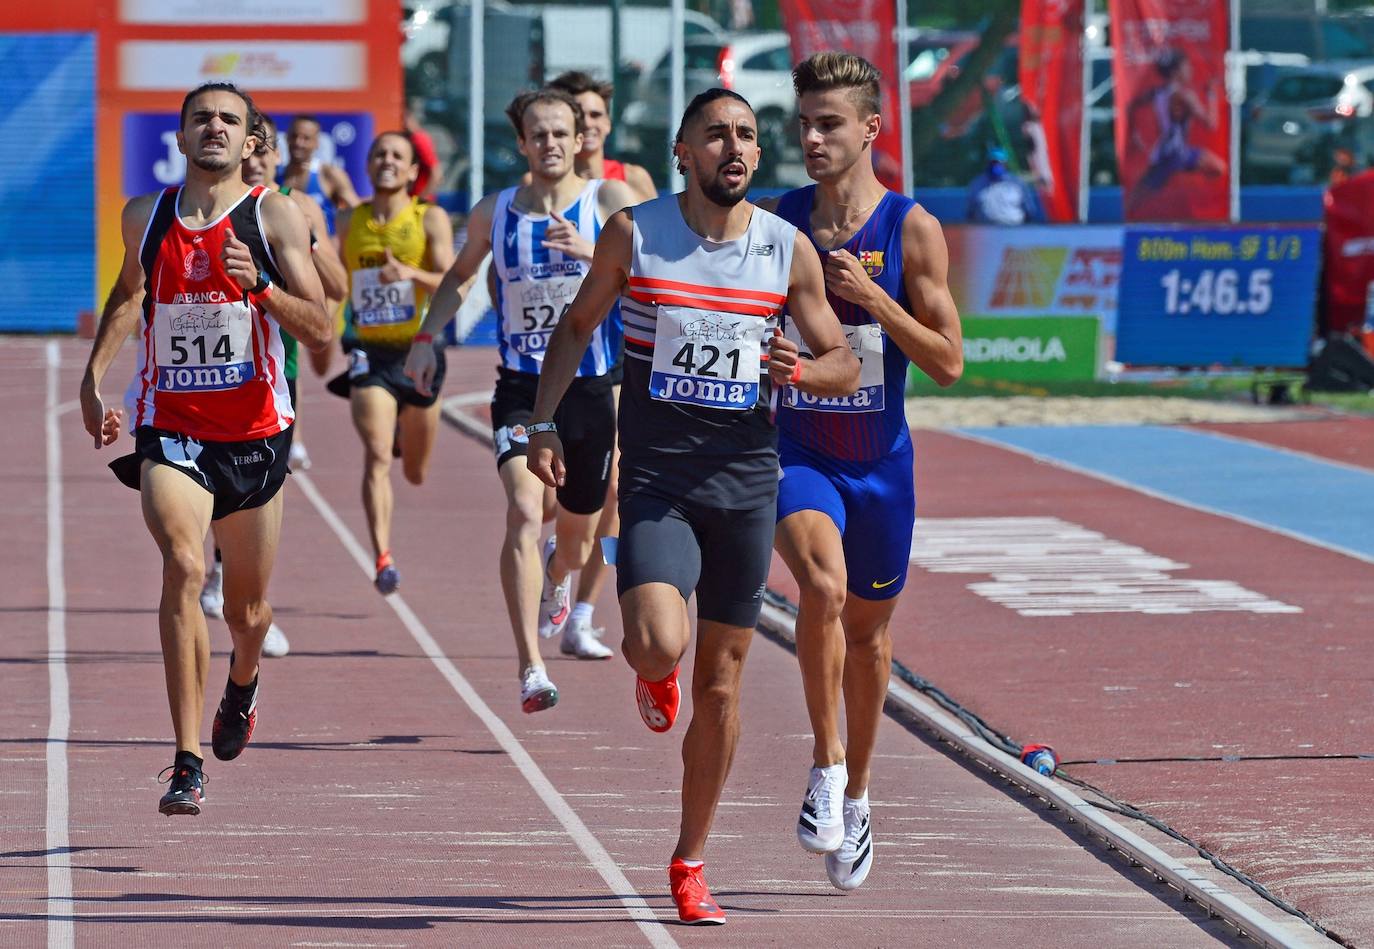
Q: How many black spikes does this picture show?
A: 2